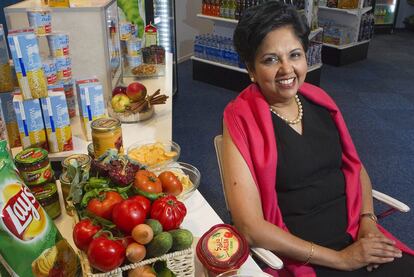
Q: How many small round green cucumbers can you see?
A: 3